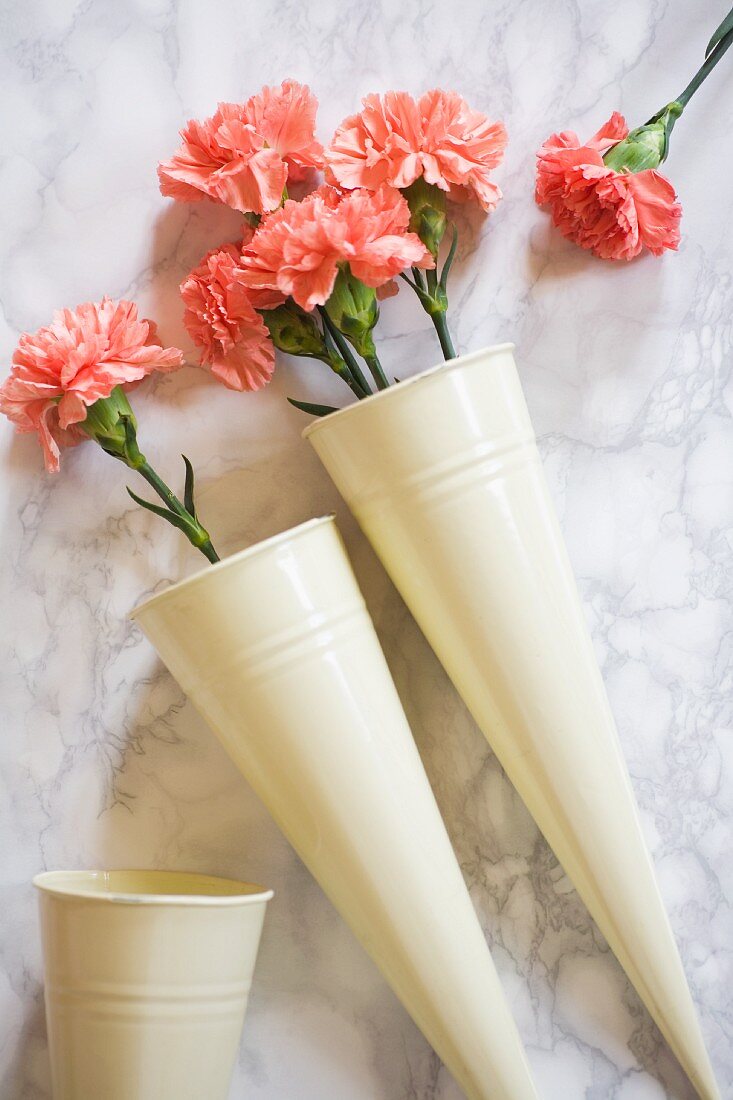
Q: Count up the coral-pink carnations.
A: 6